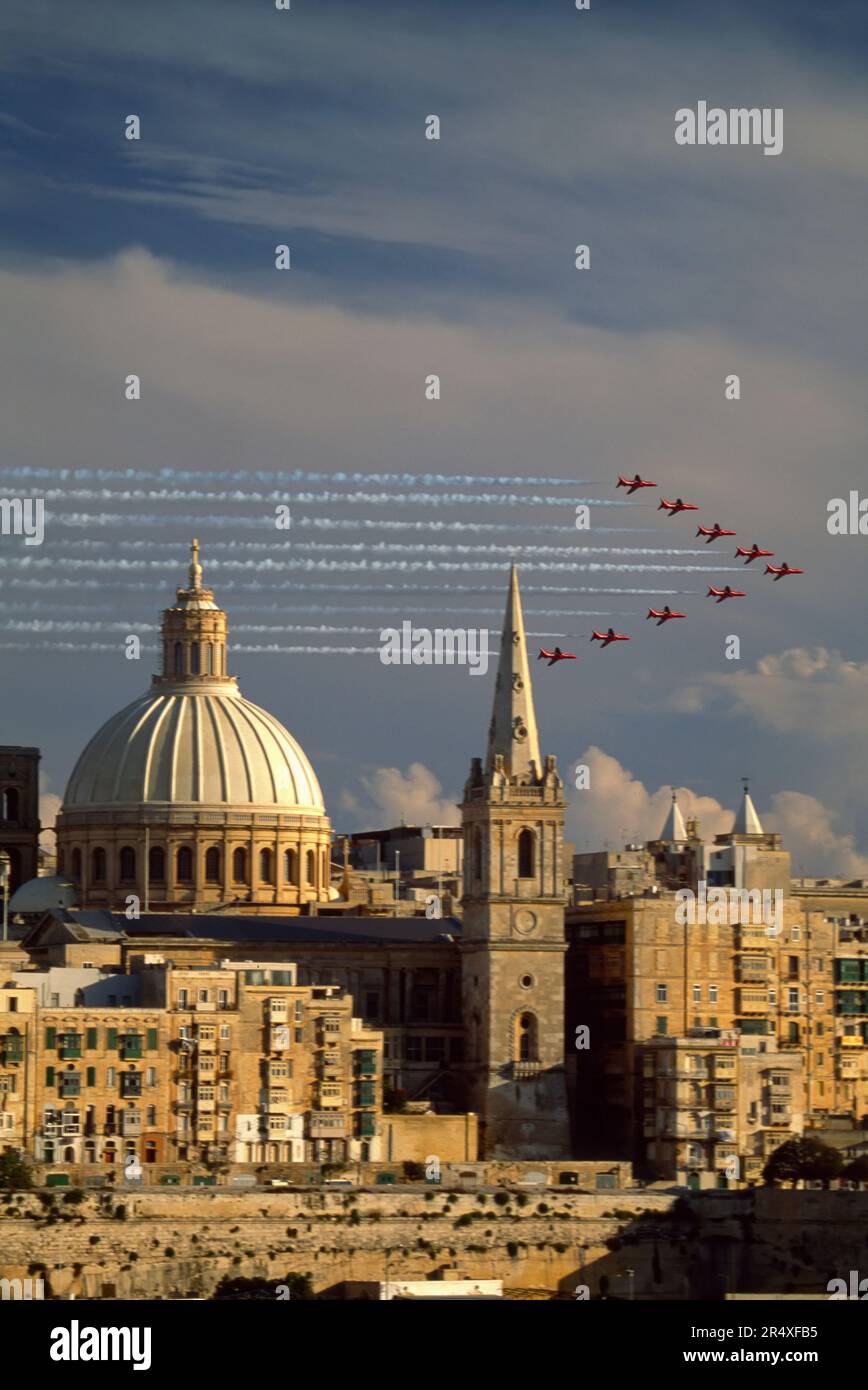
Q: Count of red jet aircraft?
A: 9